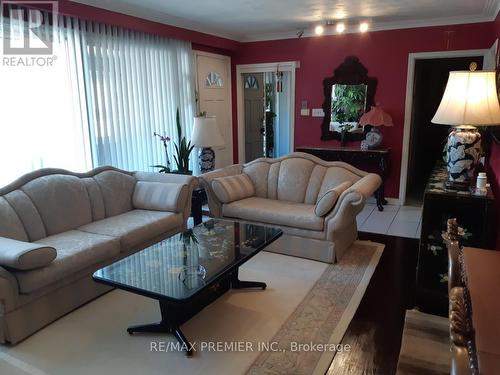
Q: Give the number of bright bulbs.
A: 3